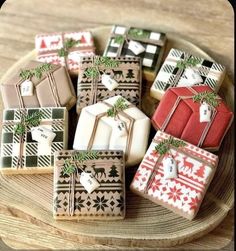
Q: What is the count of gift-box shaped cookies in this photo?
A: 10